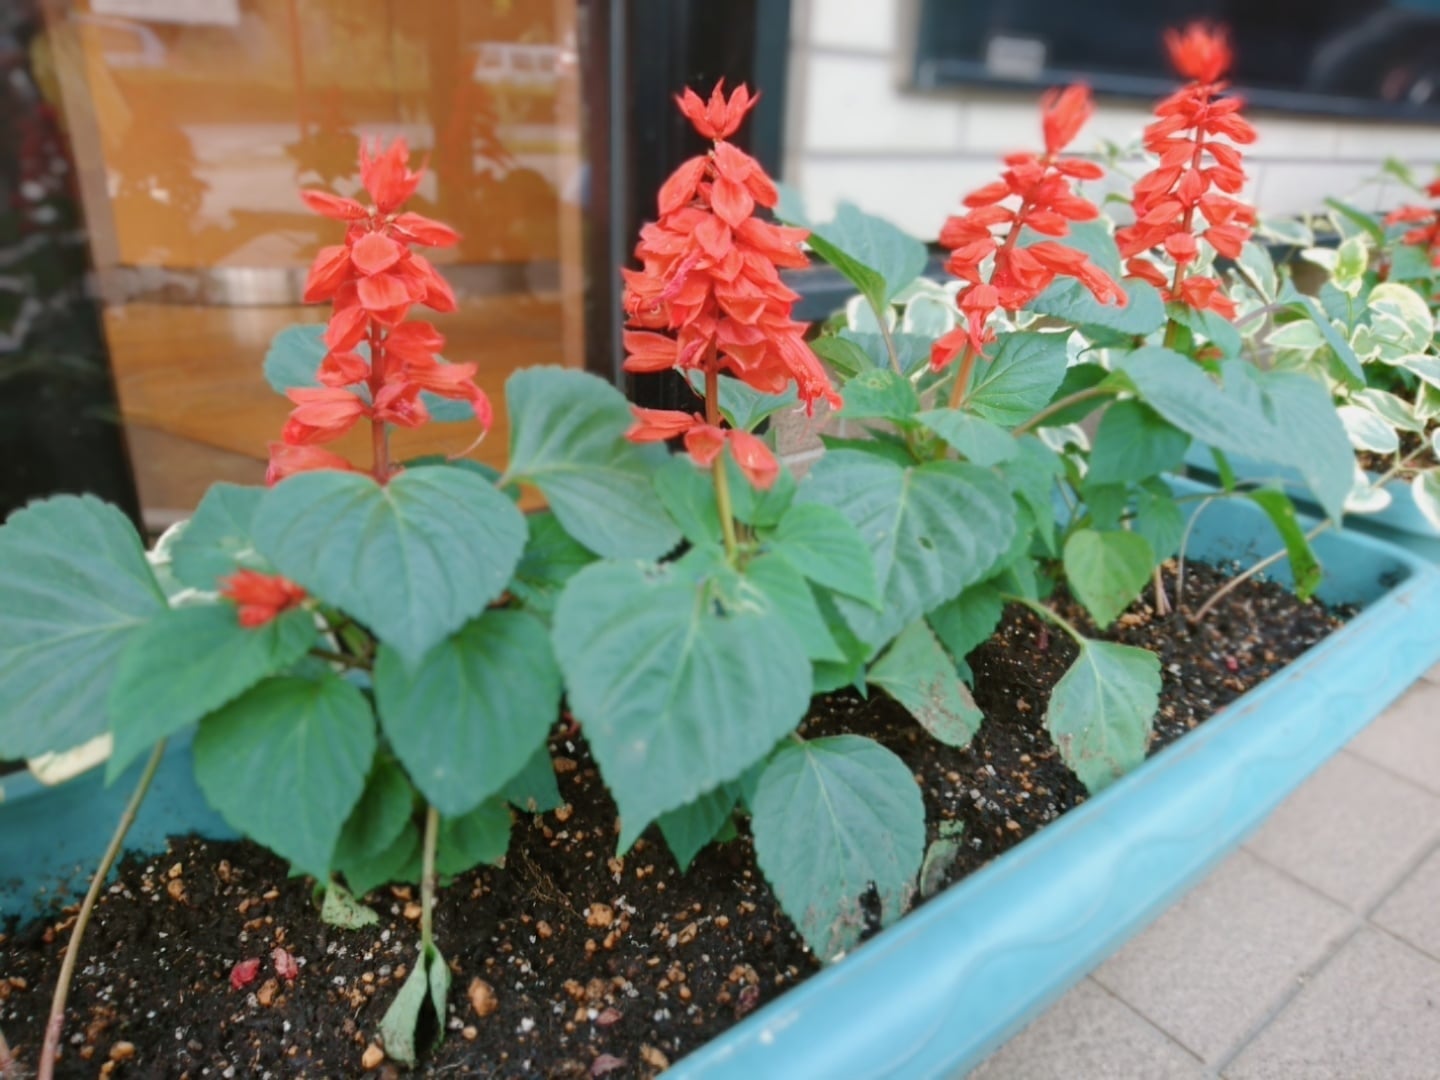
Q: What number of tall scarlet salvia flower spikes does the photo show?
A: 4